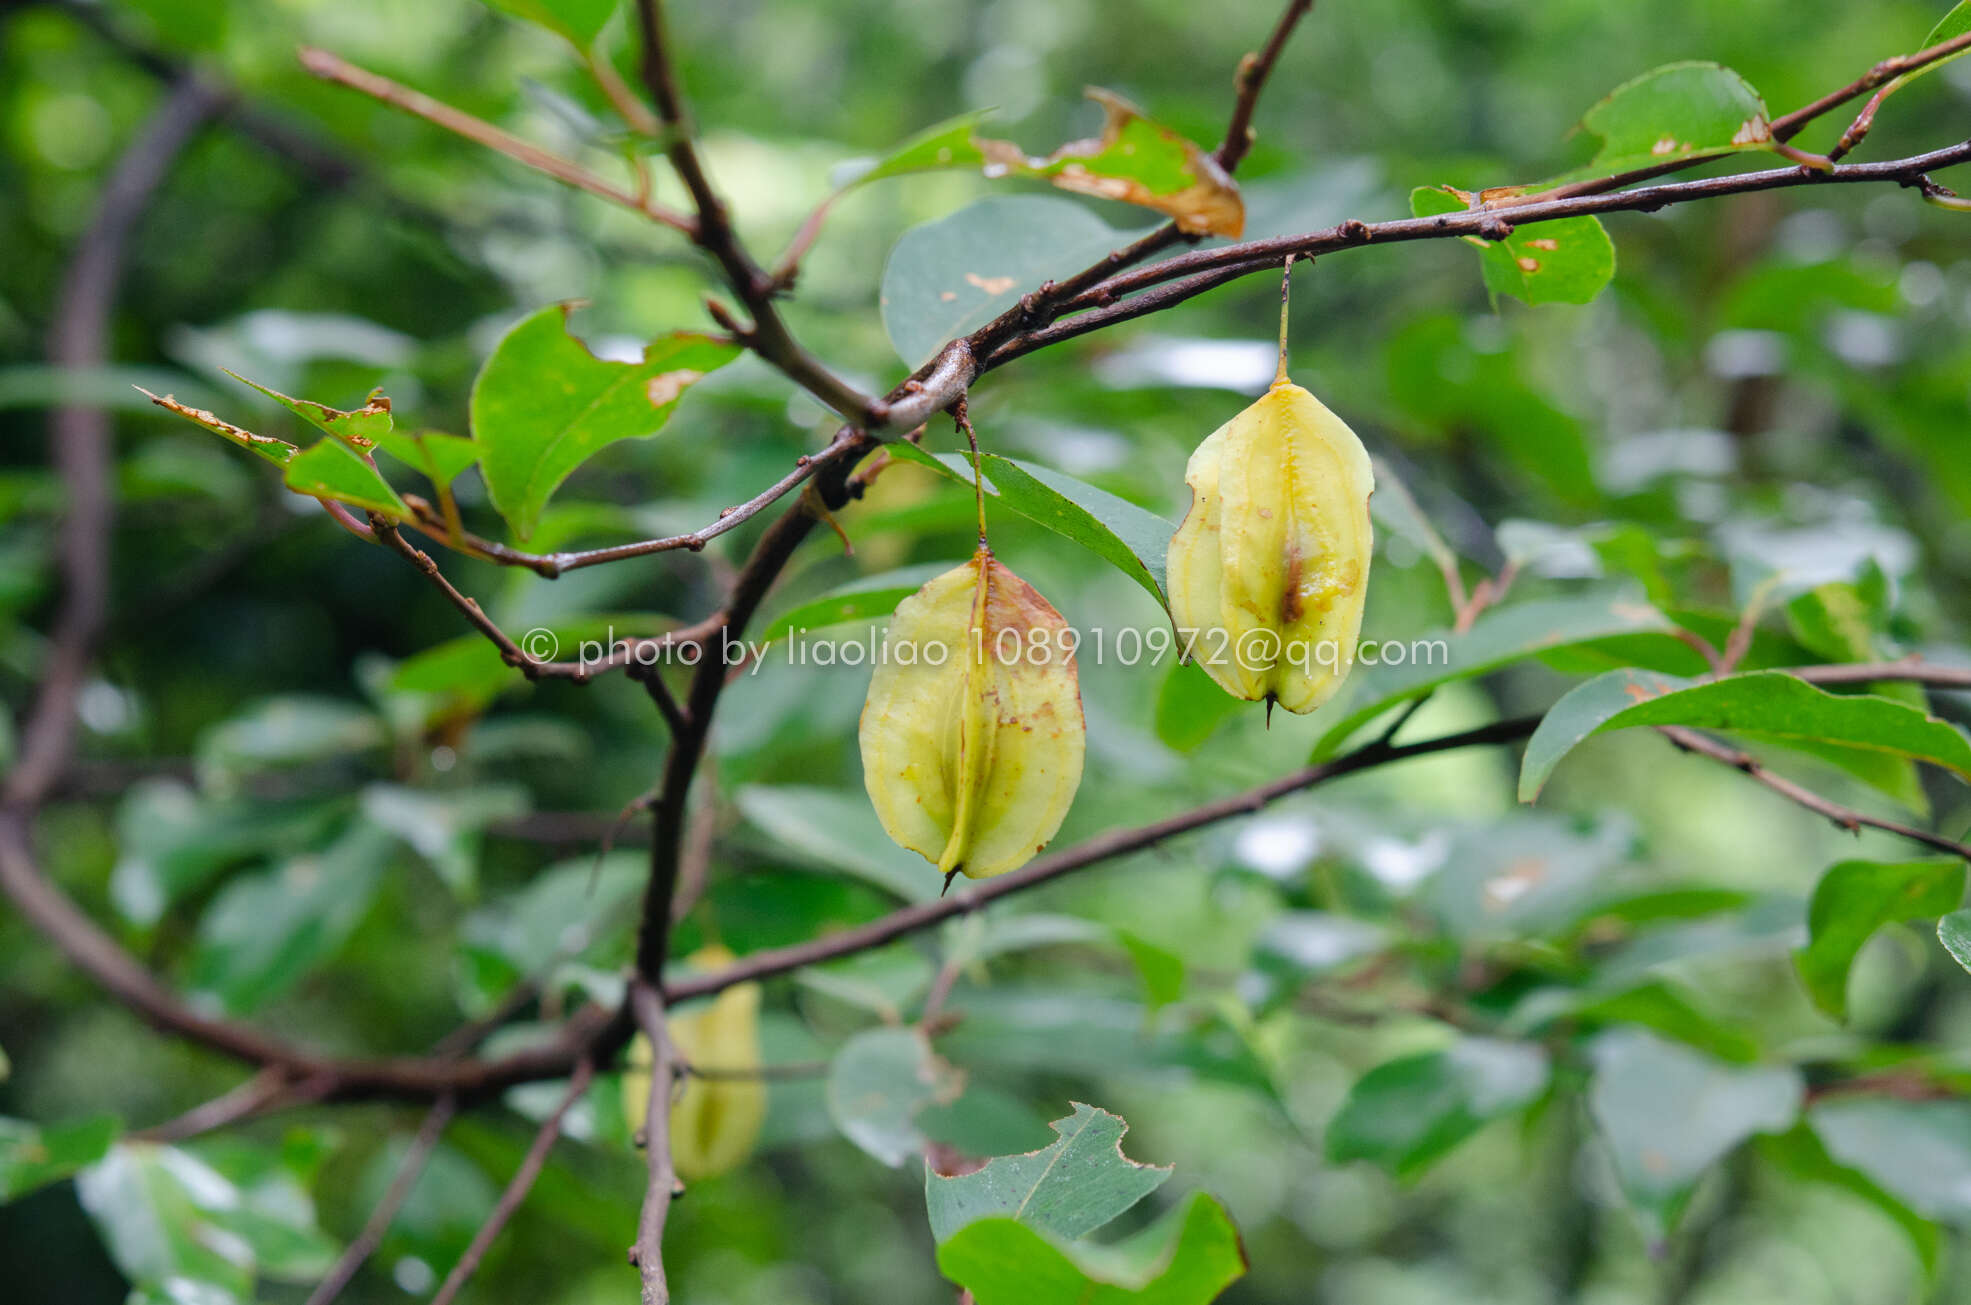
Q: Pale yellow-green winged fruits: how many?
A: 3